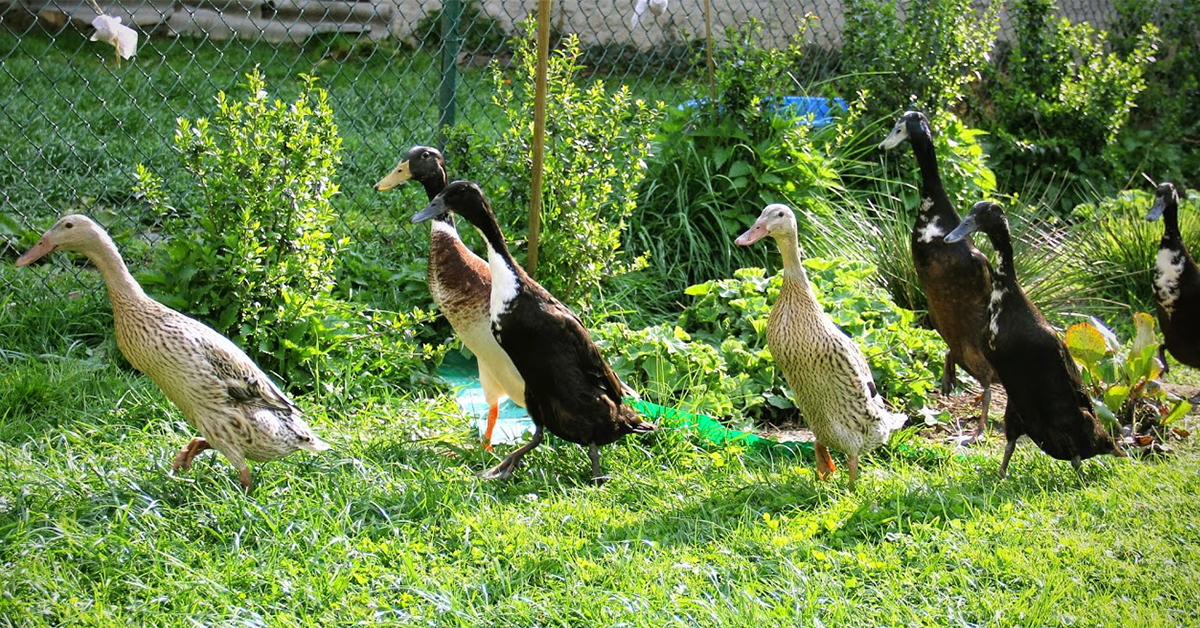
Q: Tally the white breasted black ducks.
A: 4